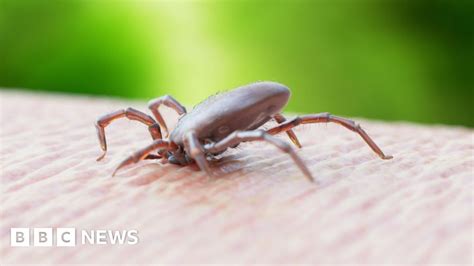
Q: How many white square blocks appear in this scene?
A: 3